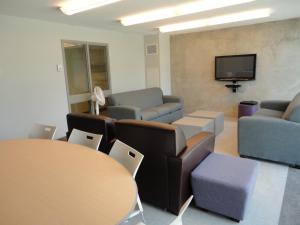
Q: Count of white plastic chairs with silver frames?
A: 4